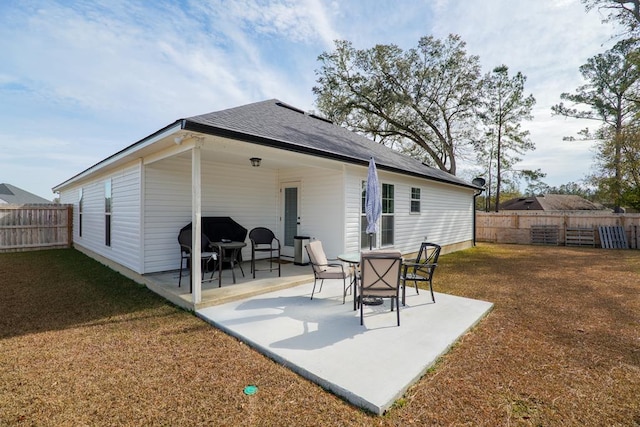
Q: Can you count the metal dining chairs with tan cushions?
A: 2